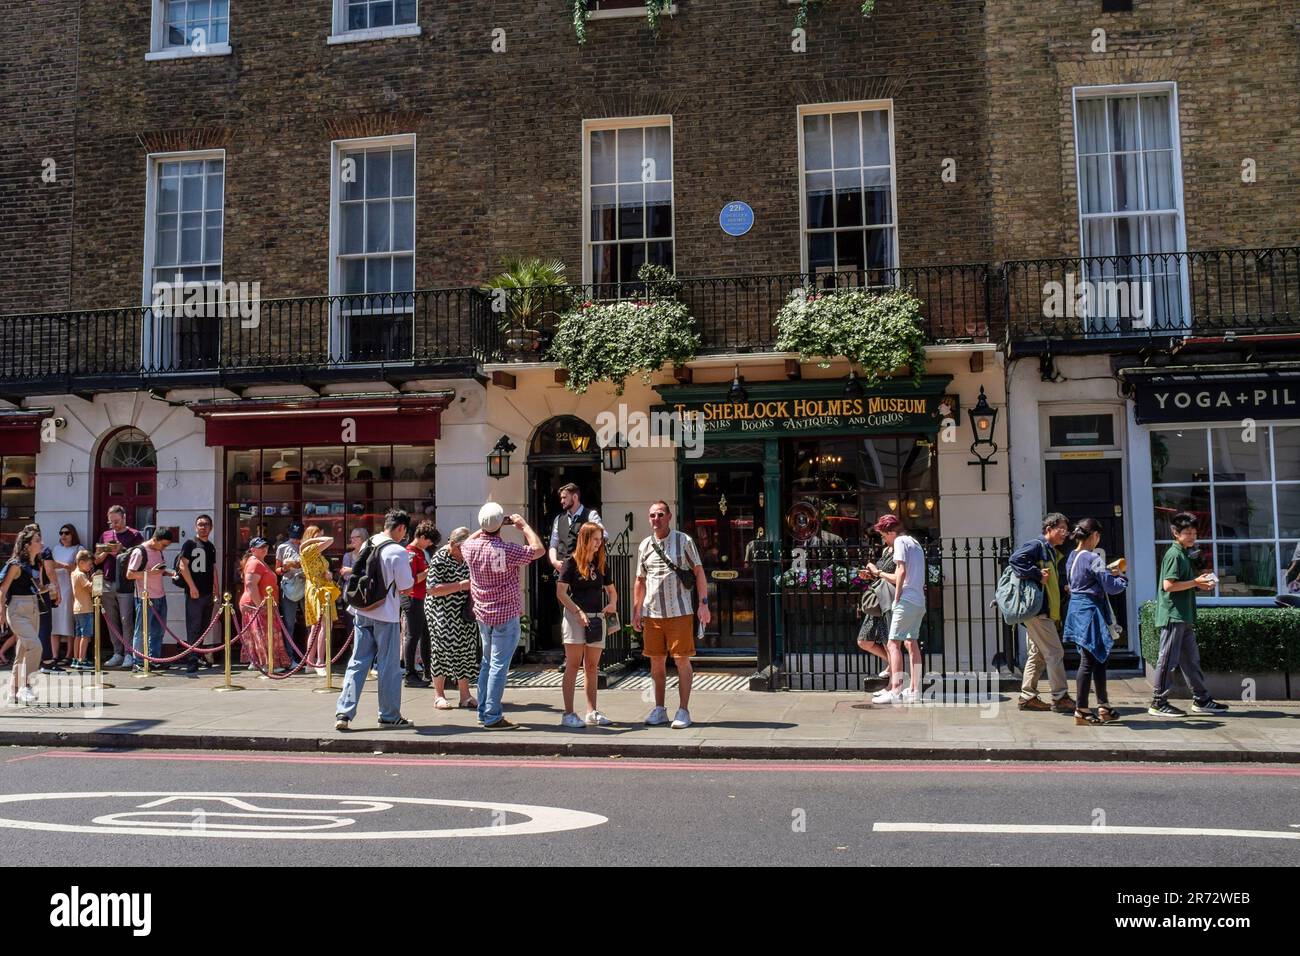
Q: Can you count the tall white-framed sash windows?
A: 5